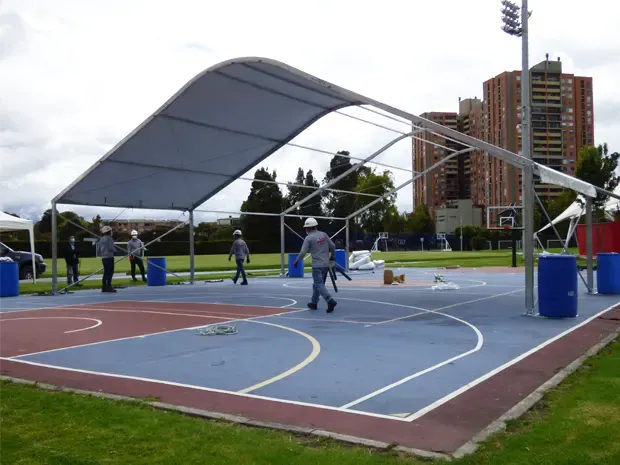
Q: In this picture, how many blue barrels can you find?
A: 6